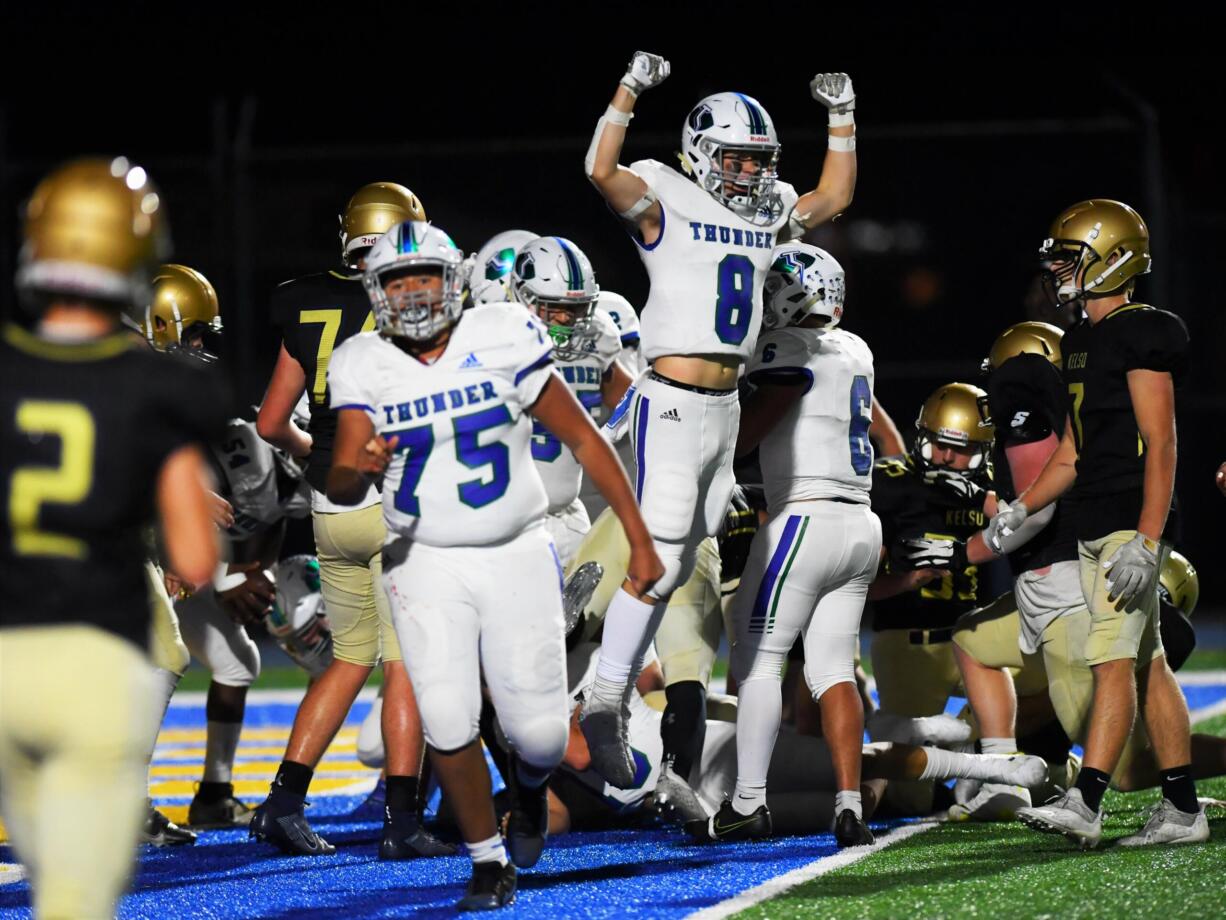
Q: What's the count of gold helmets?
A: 7